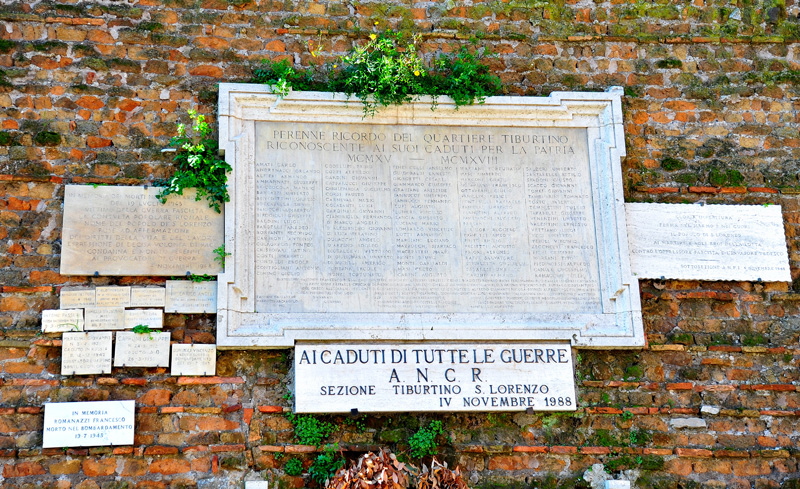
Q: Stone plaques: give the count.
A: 15